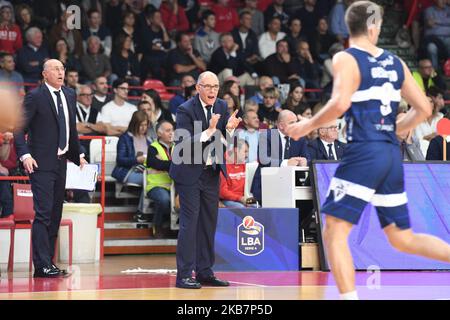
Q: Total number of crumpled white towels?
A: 1